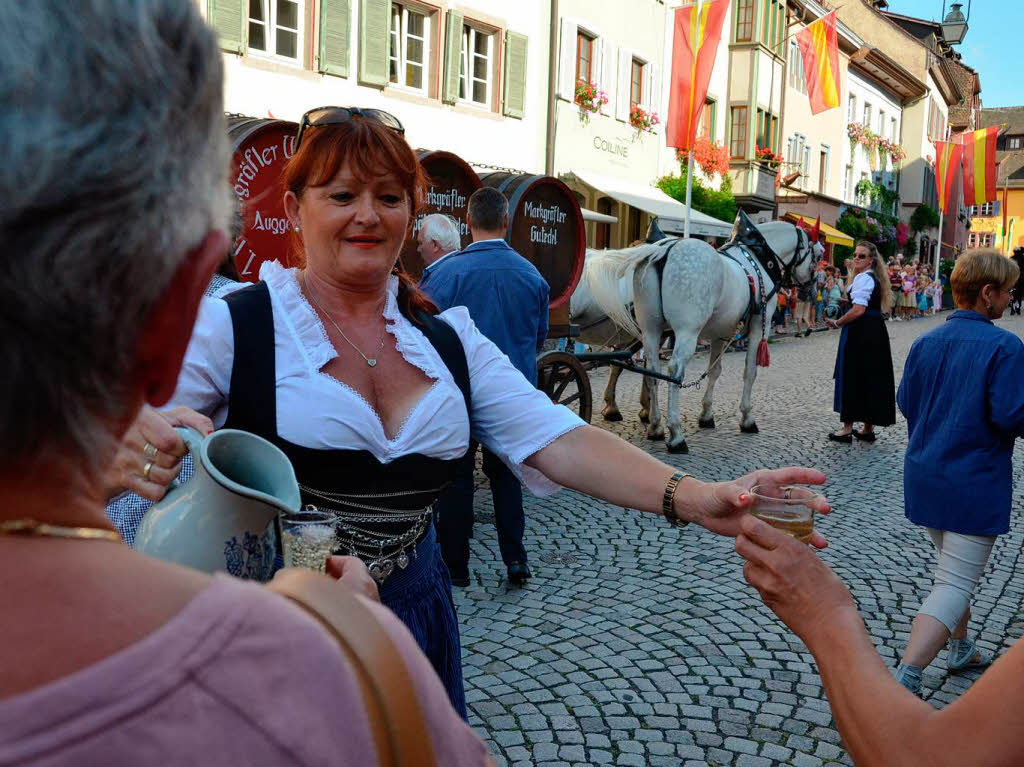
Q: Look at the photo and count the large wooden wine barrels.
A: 3